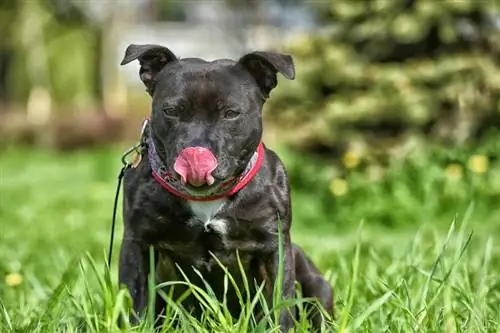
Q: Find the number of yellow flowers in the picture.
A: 5